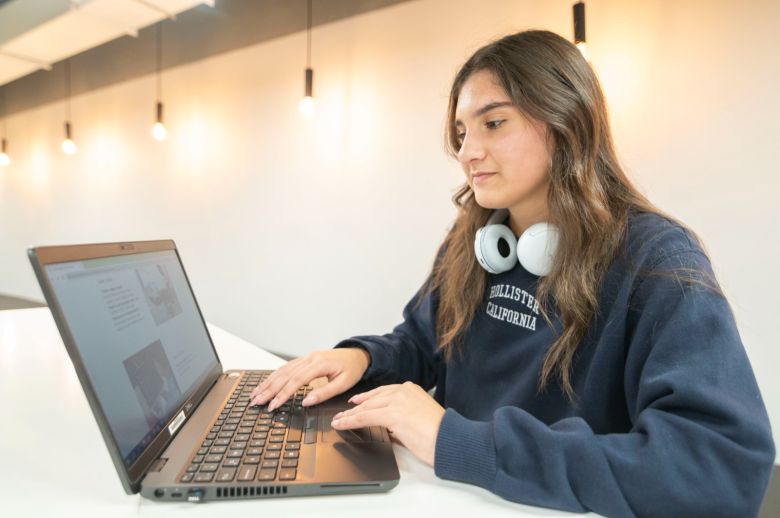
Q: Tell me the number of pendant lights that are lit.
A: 5